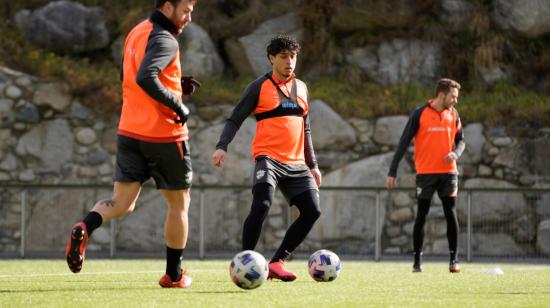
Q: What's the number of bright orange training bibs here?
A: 3